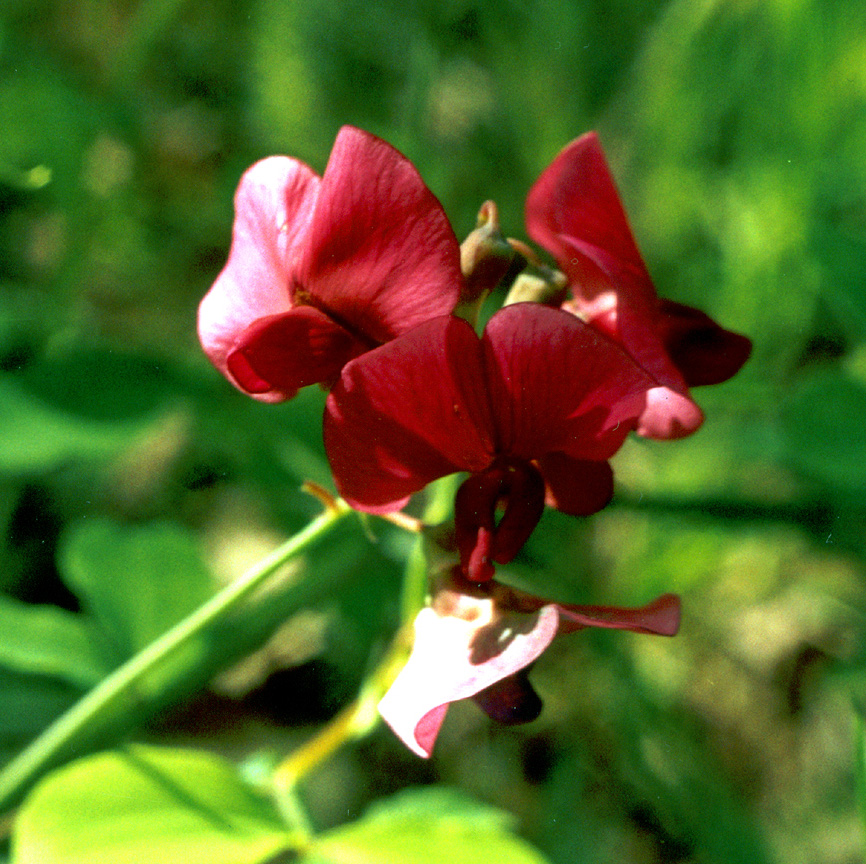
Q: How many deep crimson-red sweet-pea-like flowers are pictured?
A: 4